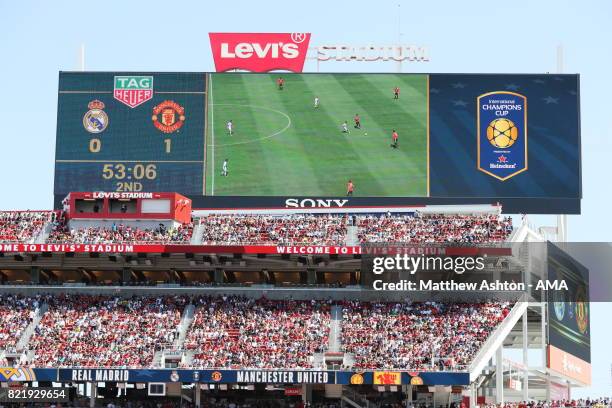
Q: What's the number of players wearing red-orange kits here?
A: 5